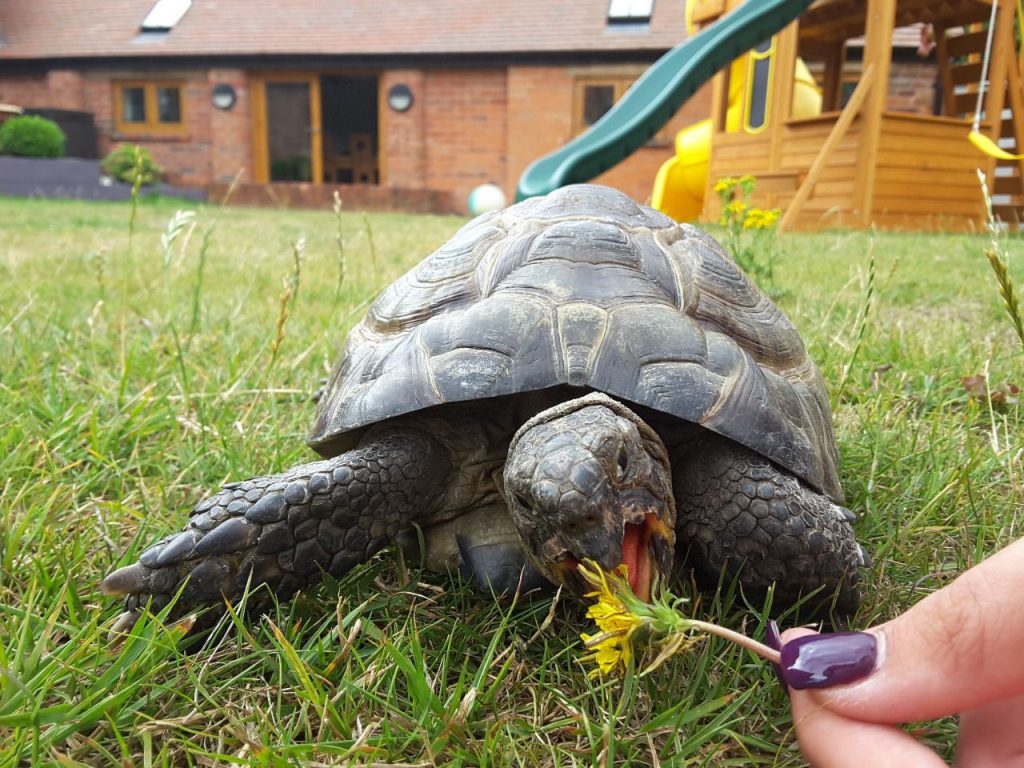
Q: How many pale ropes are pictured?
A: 1